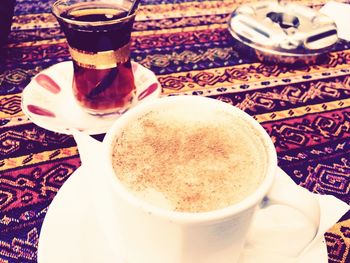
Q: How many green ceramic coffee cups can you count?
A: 0